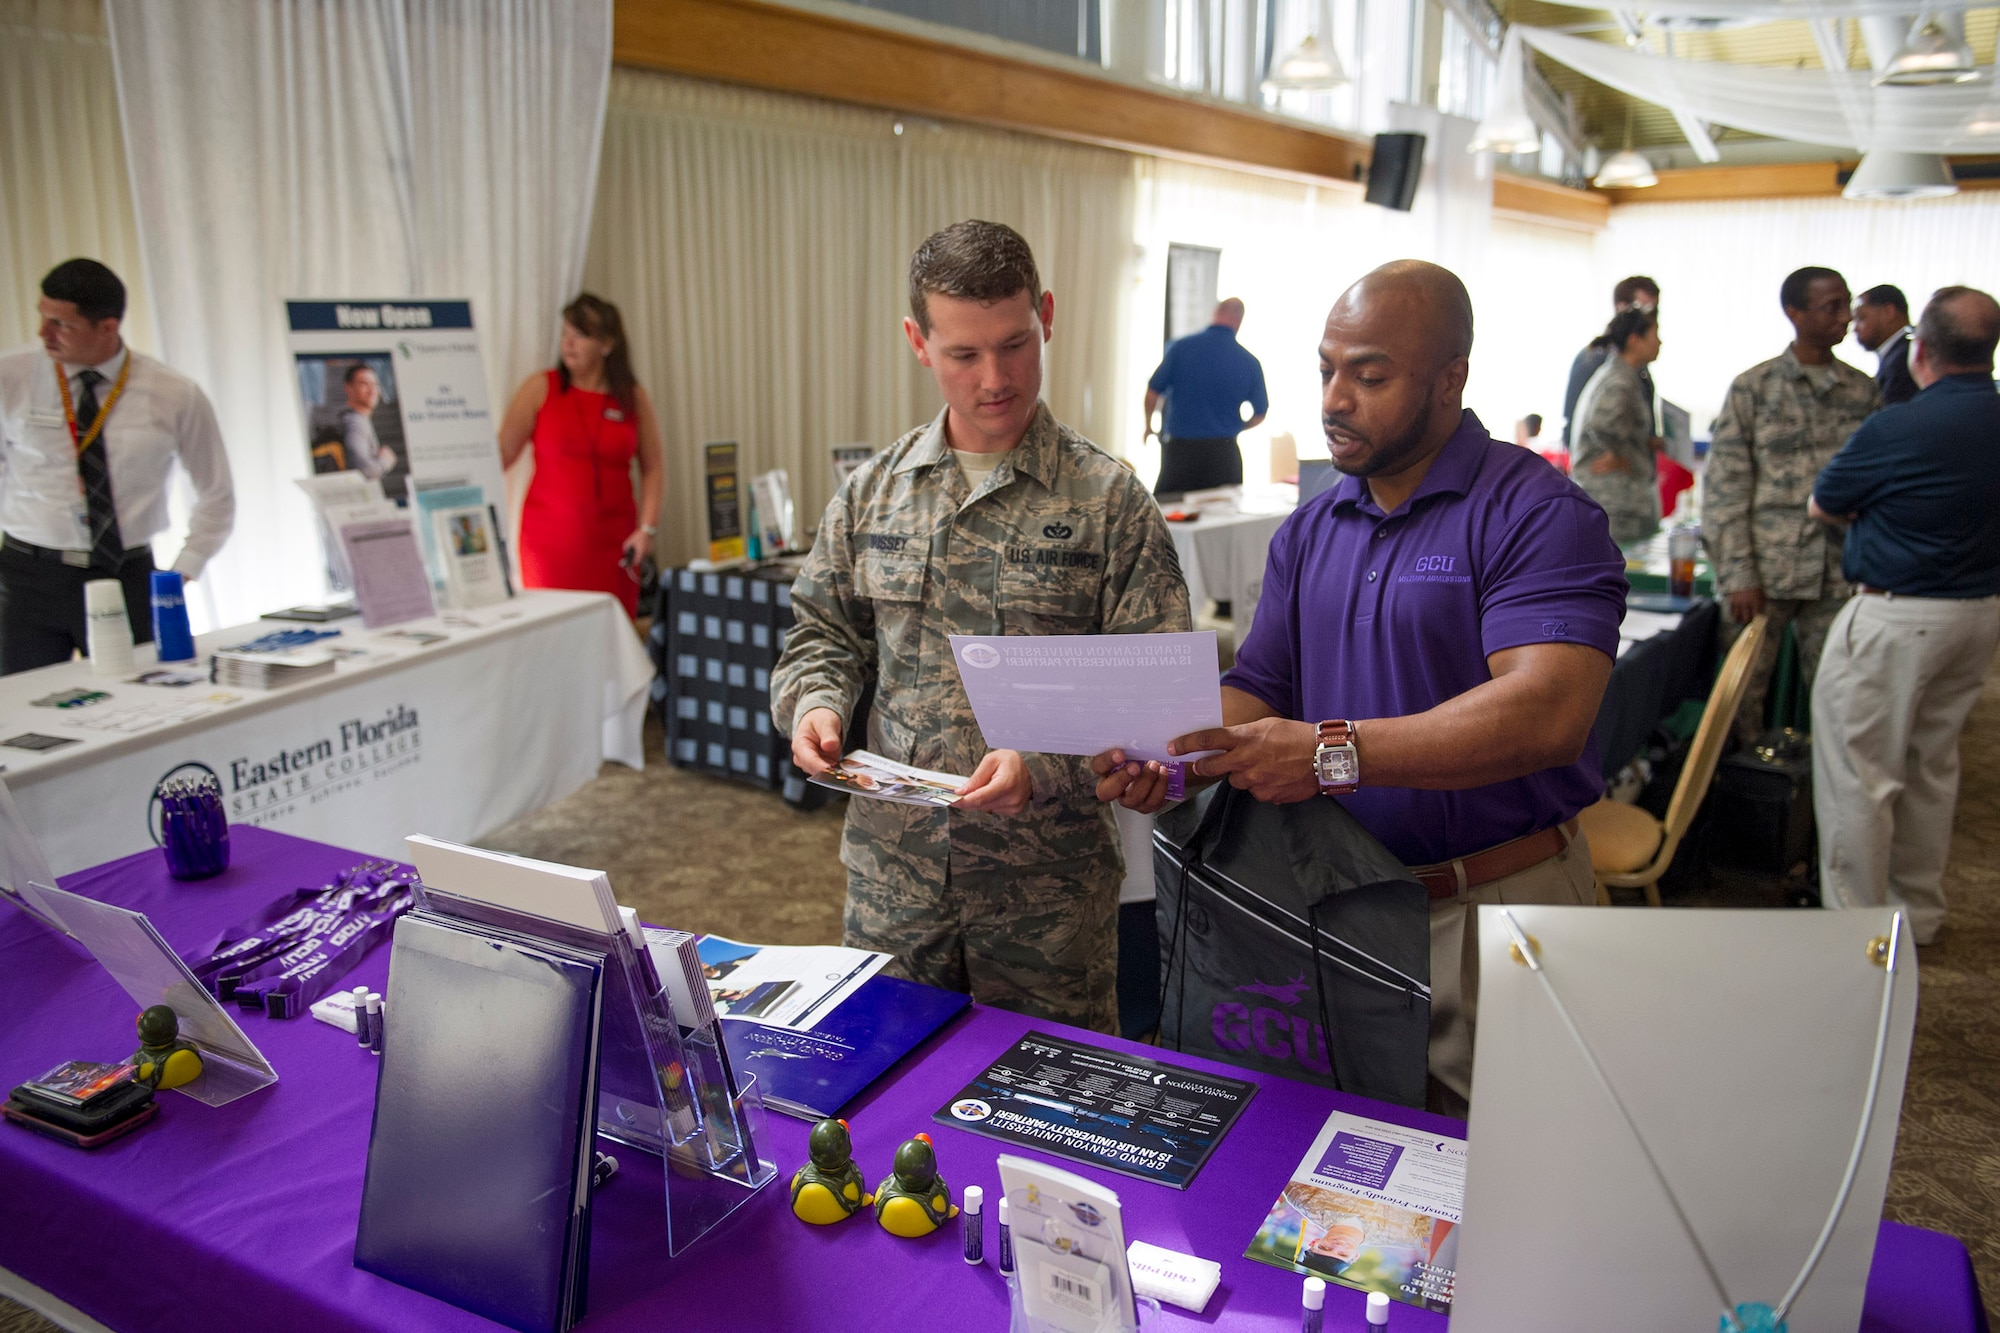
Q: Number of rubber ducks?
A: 3